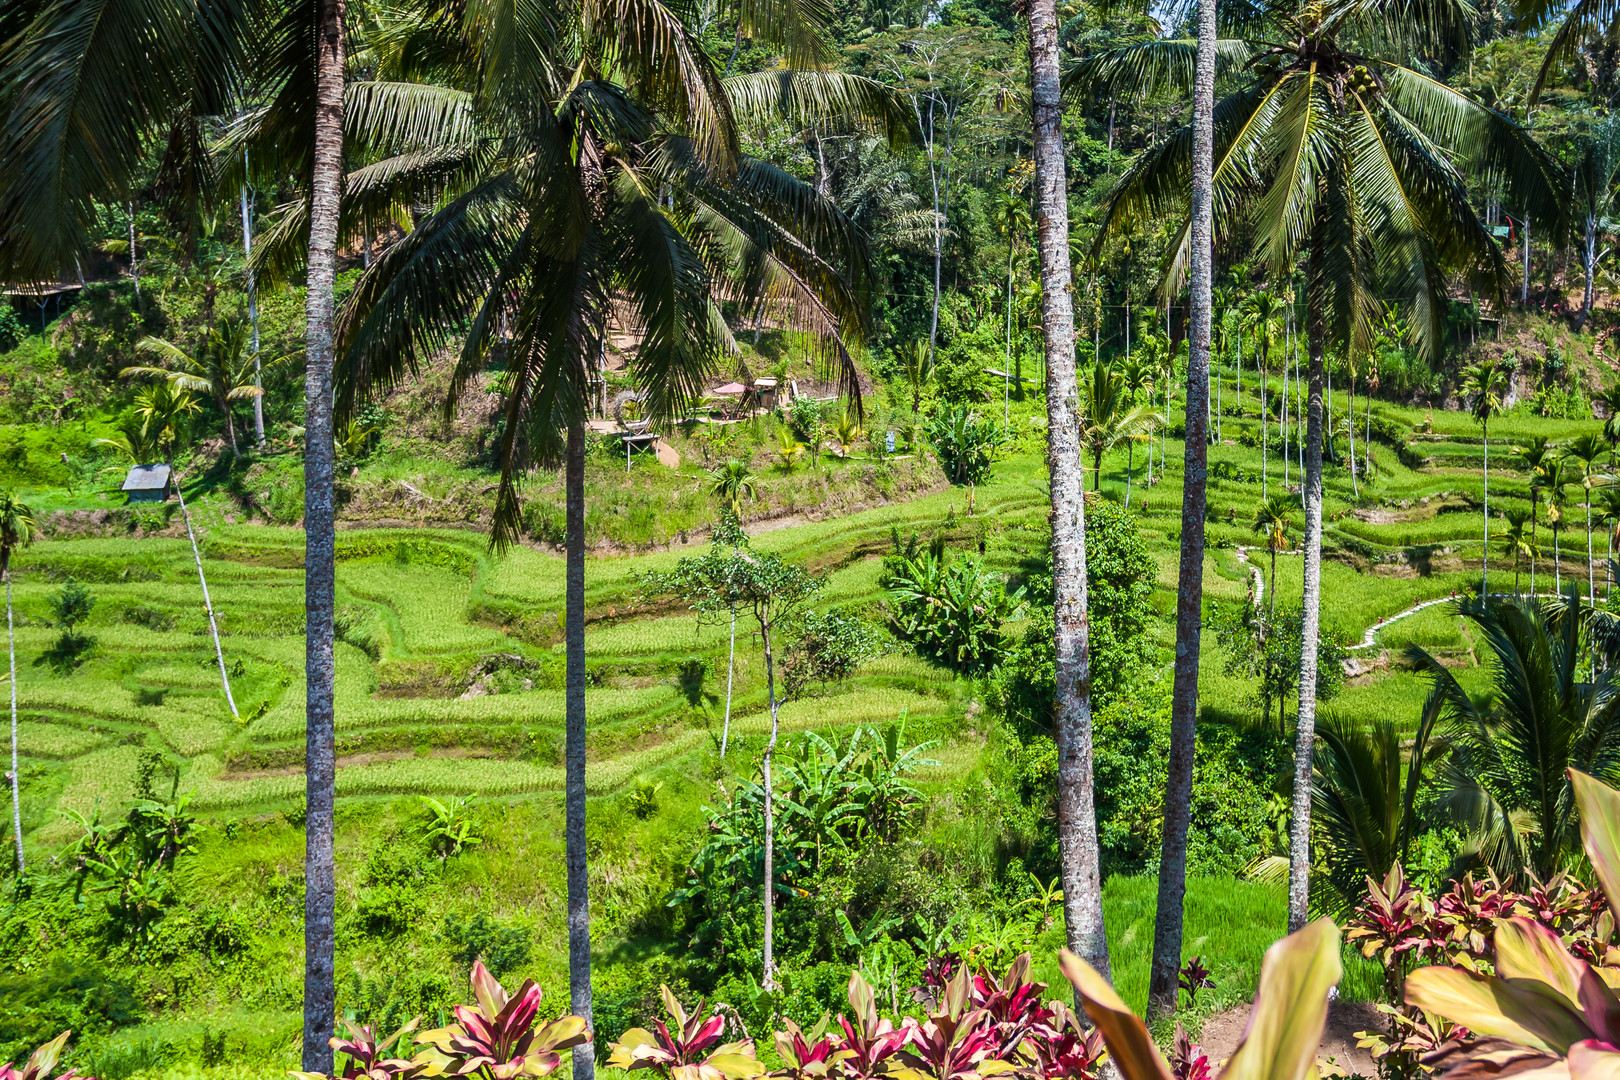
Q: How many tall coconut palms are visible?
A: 5